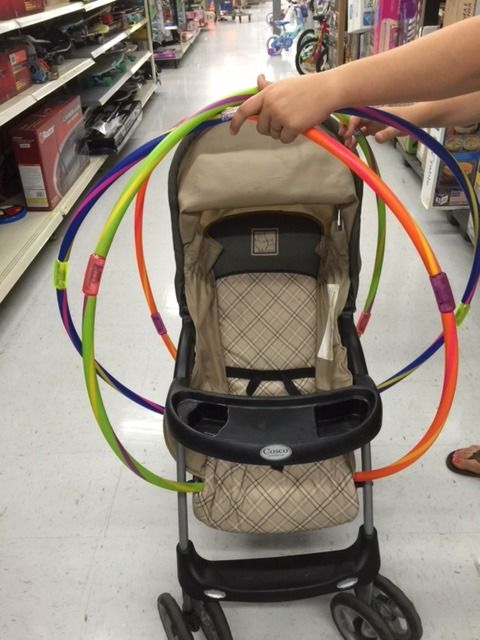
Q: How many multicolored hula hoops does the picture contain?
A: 3